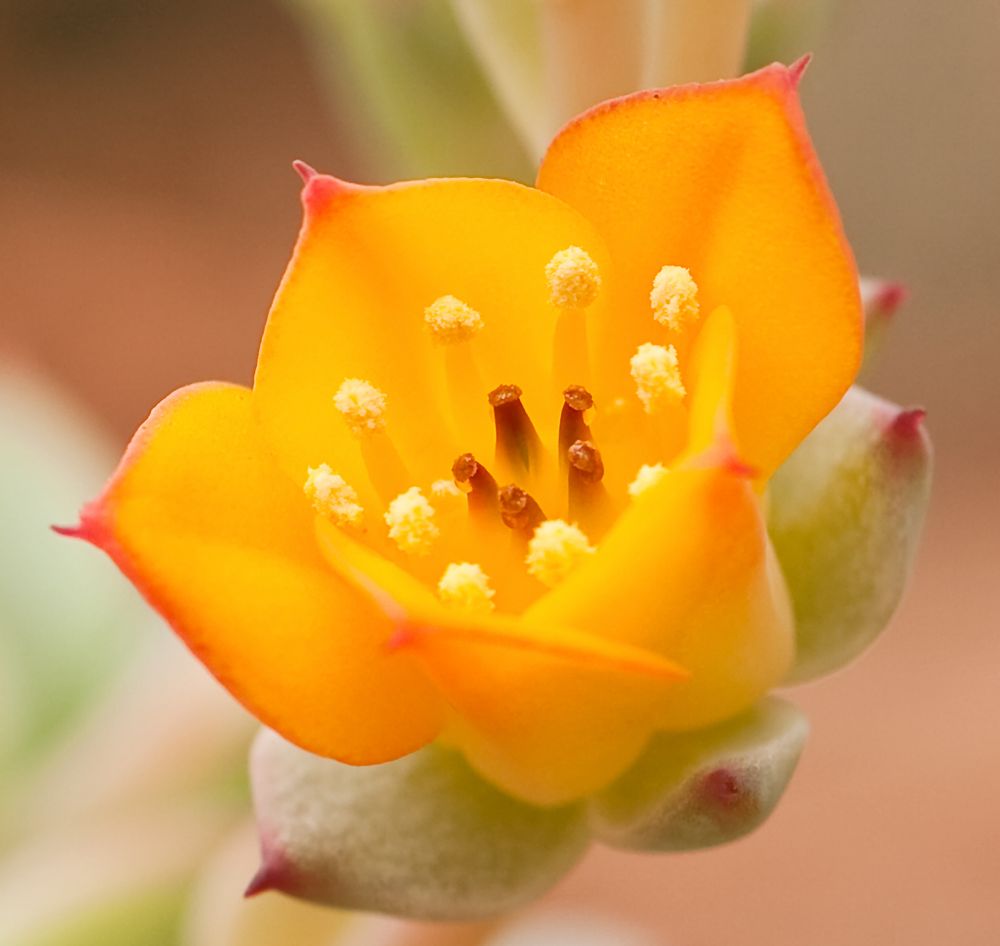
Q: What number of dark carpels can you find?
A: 5